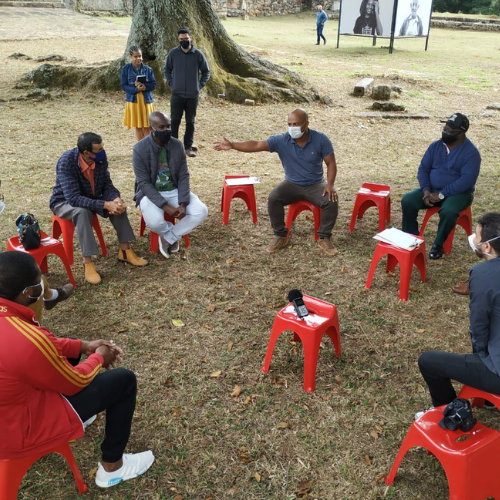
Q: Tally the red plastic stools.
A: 12